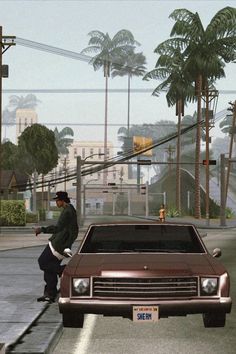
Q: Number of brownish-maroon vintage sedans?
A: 1